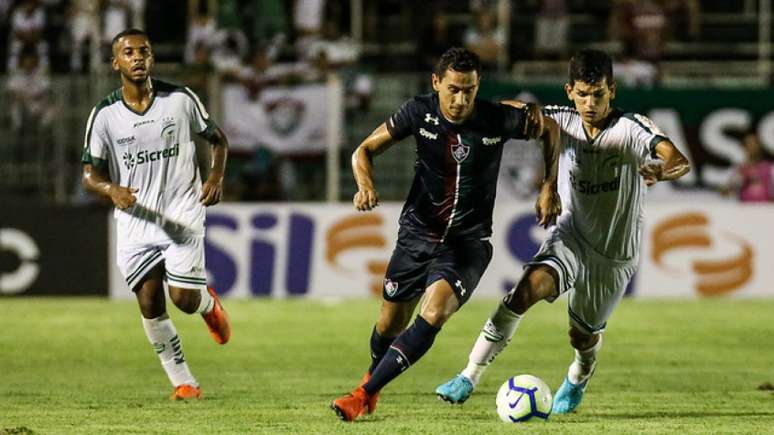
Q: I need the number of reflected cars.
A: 0